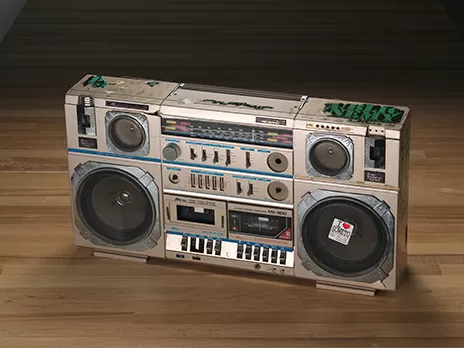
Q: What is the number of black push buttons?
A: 11